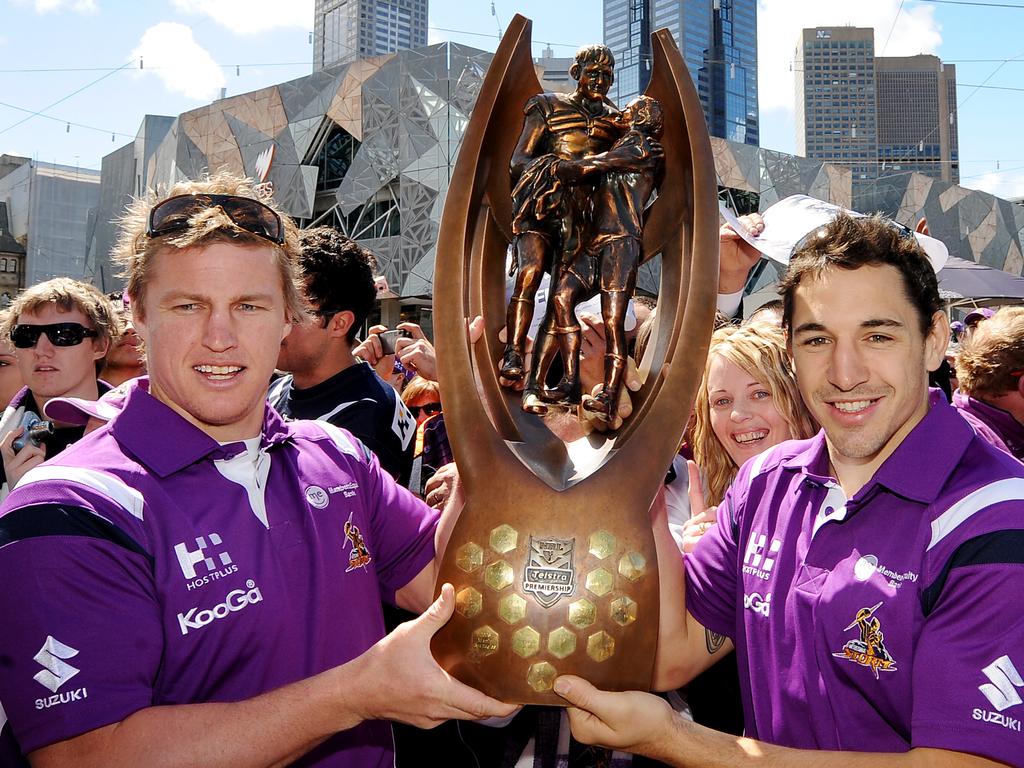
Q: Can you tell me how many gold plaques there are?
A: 15